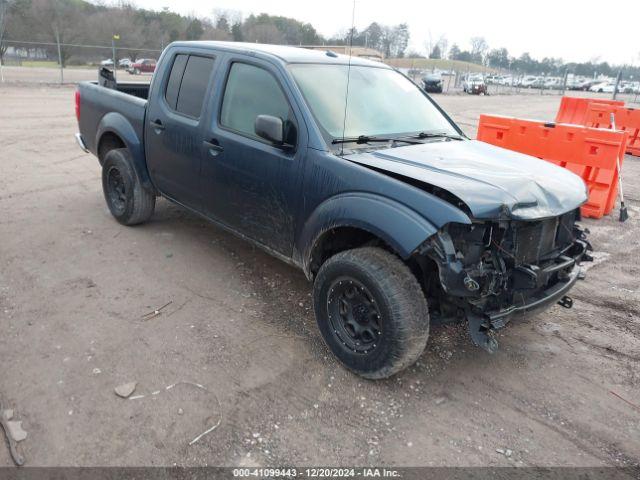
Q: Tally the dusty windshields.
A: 1